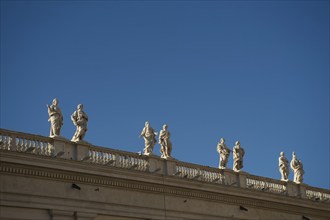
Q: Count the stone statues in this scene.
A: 8